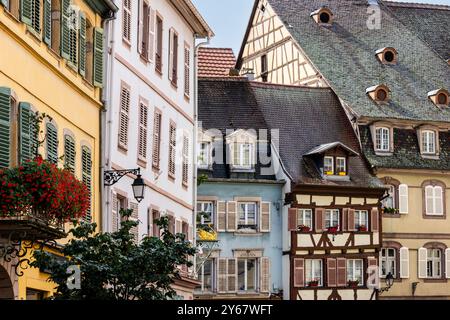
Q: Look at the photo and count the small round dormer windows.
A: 4